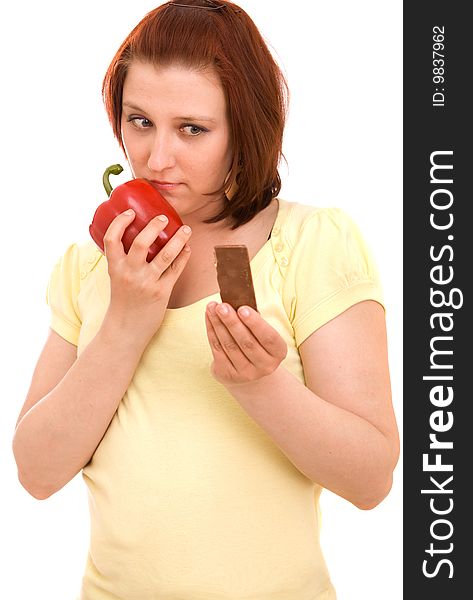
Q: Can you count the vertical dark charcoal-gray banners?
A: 1